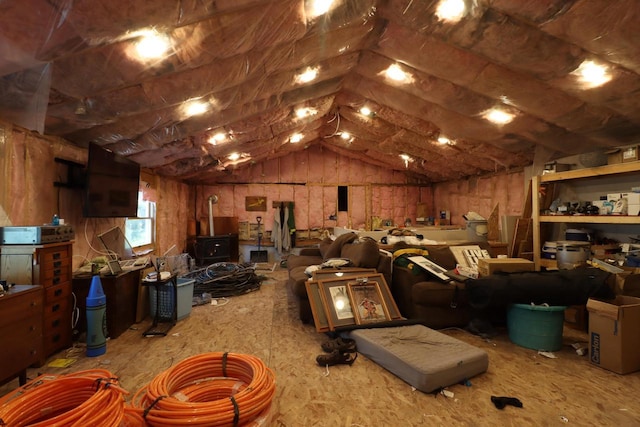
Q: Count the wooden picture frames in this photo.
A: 4